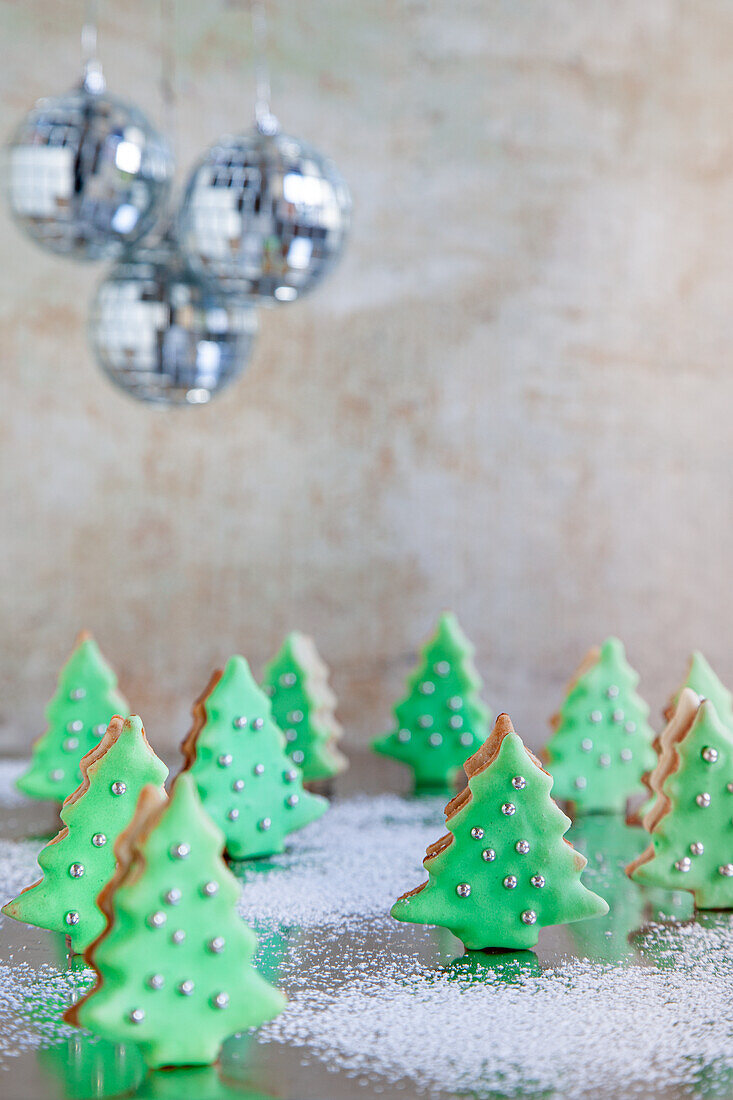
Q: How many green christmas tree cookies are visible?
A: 10